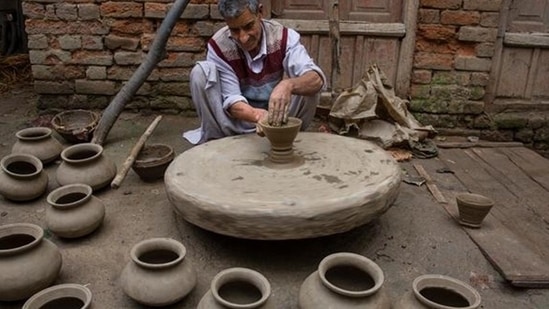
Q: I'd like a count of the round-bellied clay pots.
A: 10